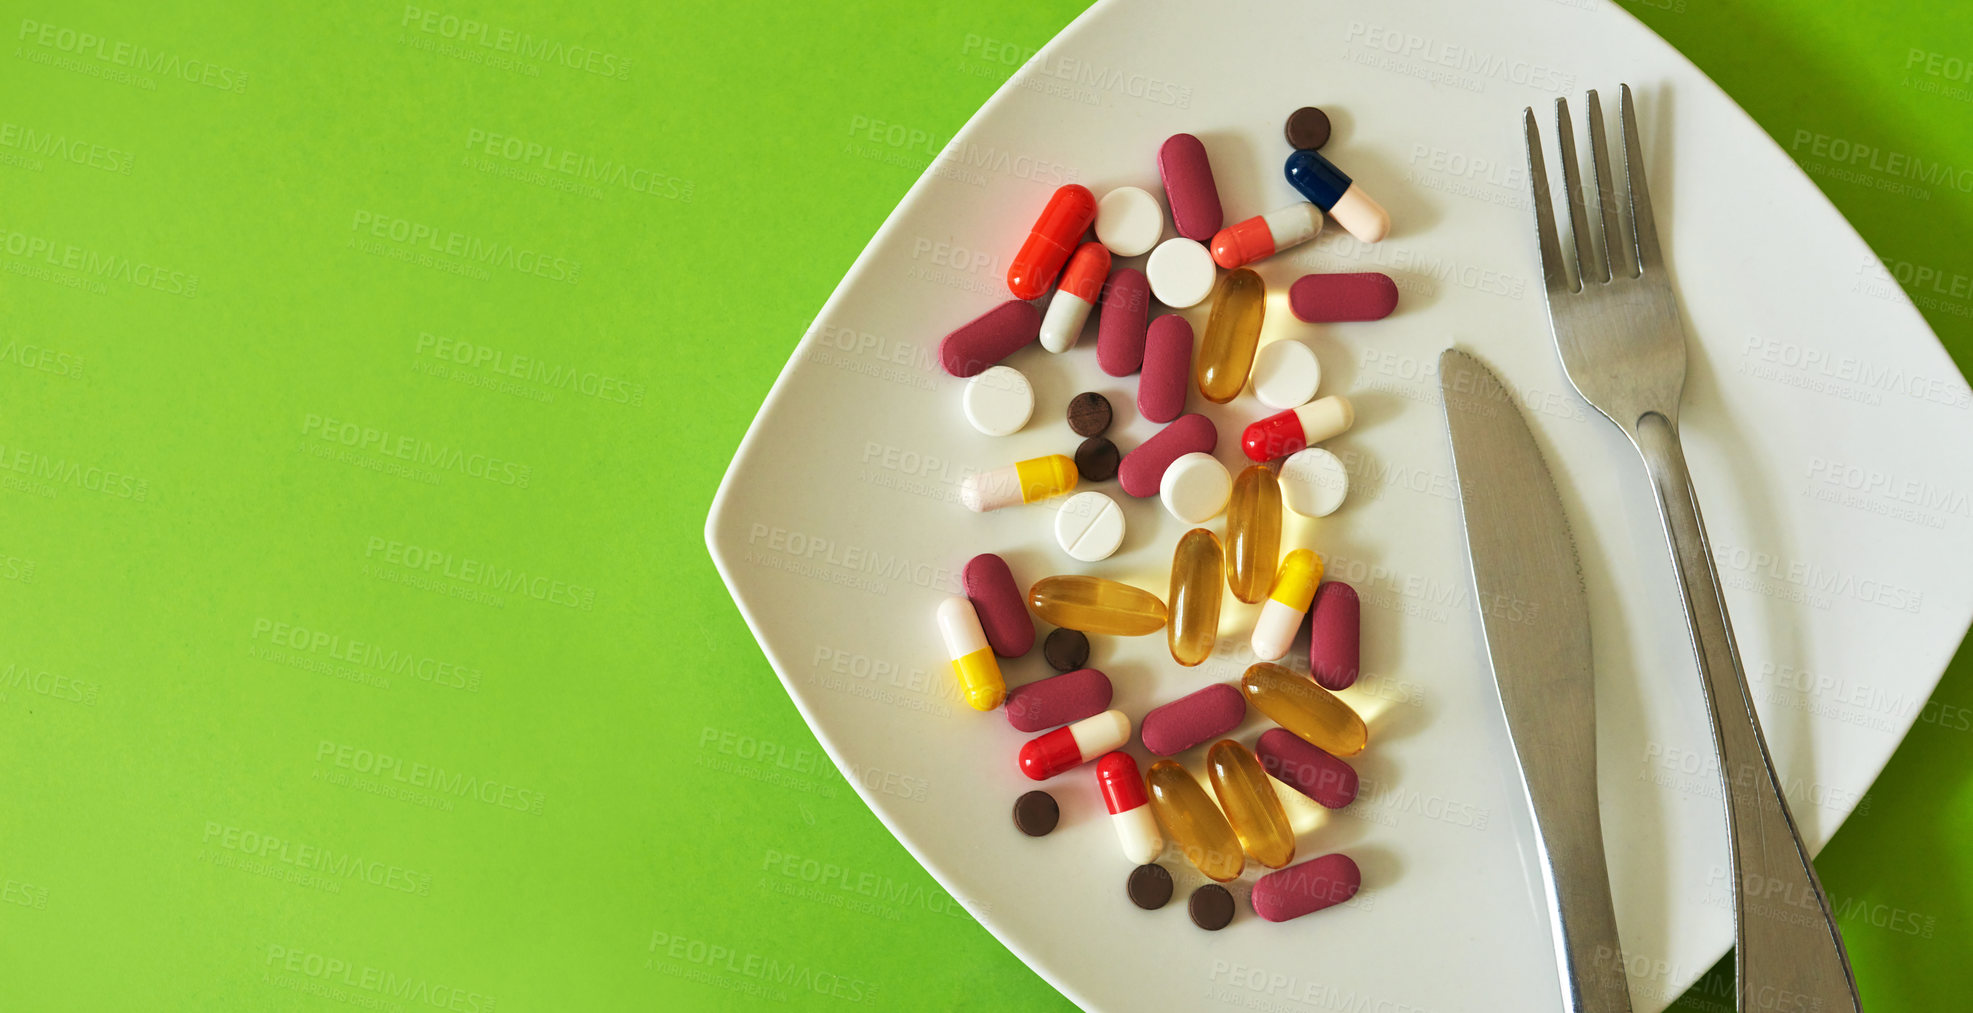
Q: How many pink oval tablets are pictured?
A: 12